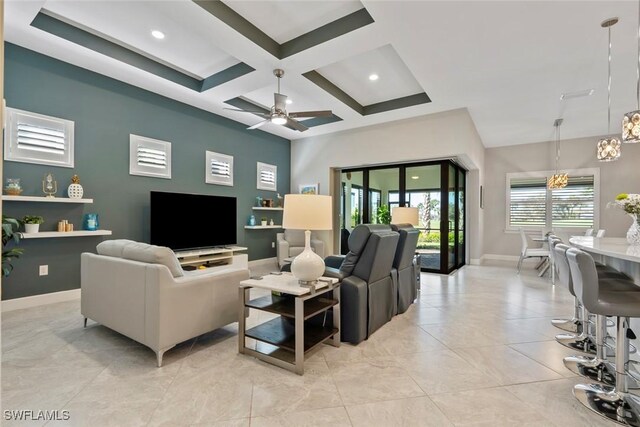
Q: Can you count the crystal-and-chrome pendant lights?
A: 3